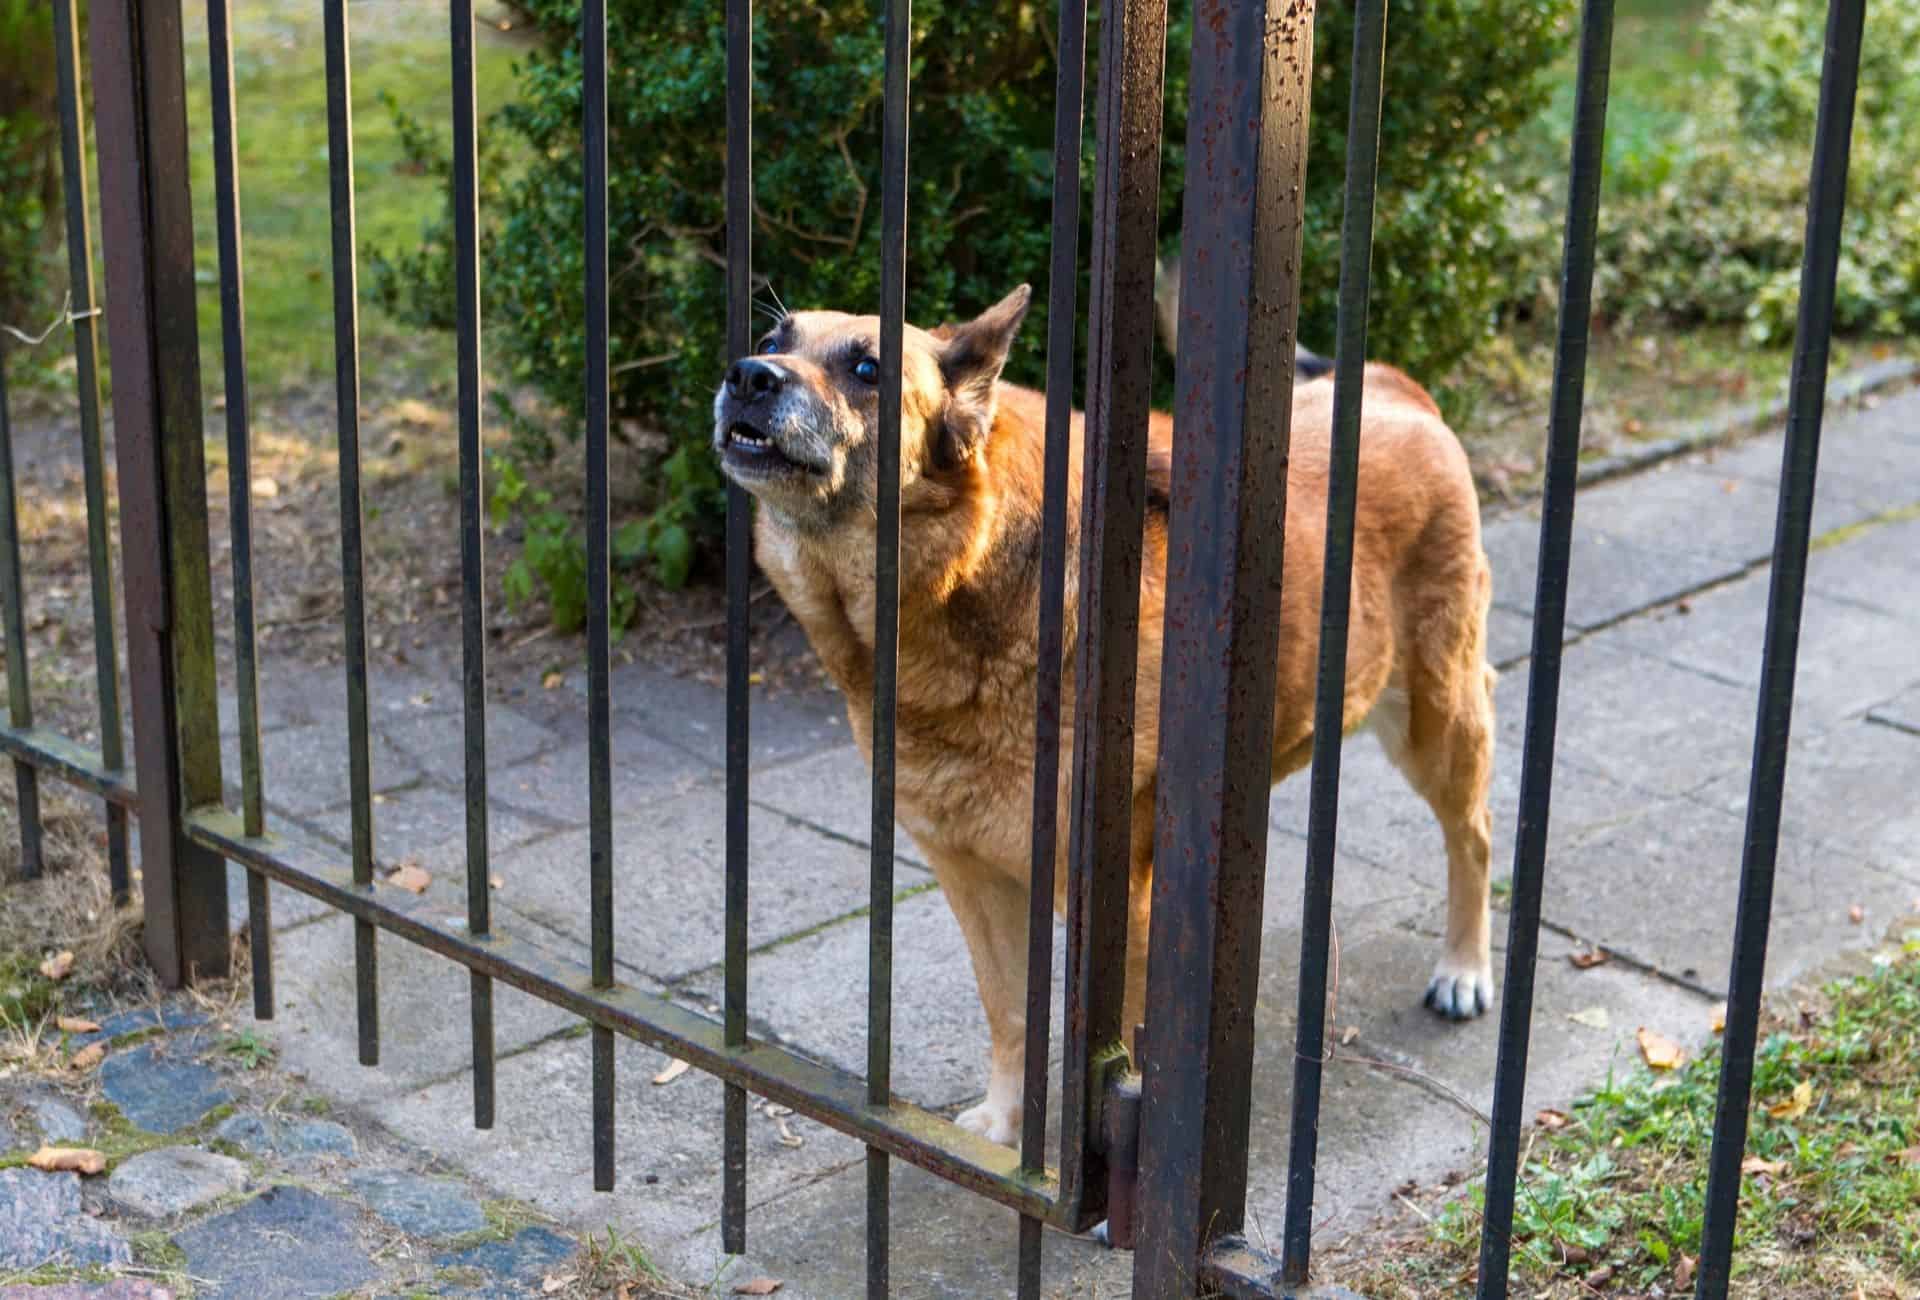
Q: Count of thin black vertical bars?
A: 12